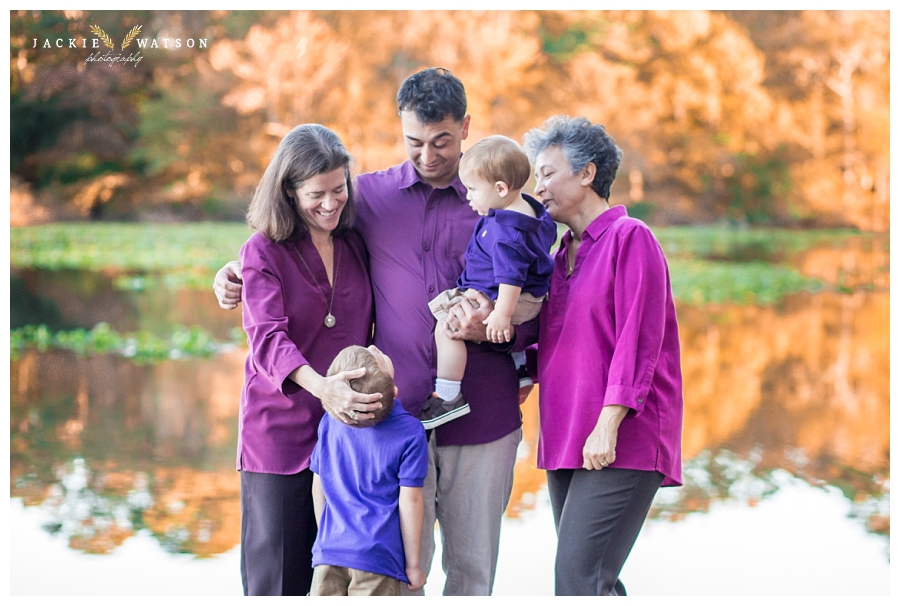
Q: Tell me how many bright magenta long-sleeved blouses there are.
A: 1